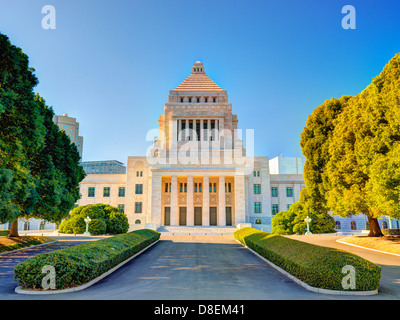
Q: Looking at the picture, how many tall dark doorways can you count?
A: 5